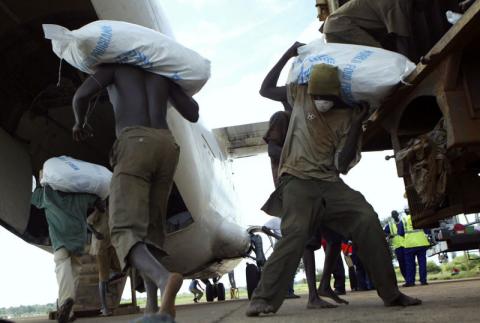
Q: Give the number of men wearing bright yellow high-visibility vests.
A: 2